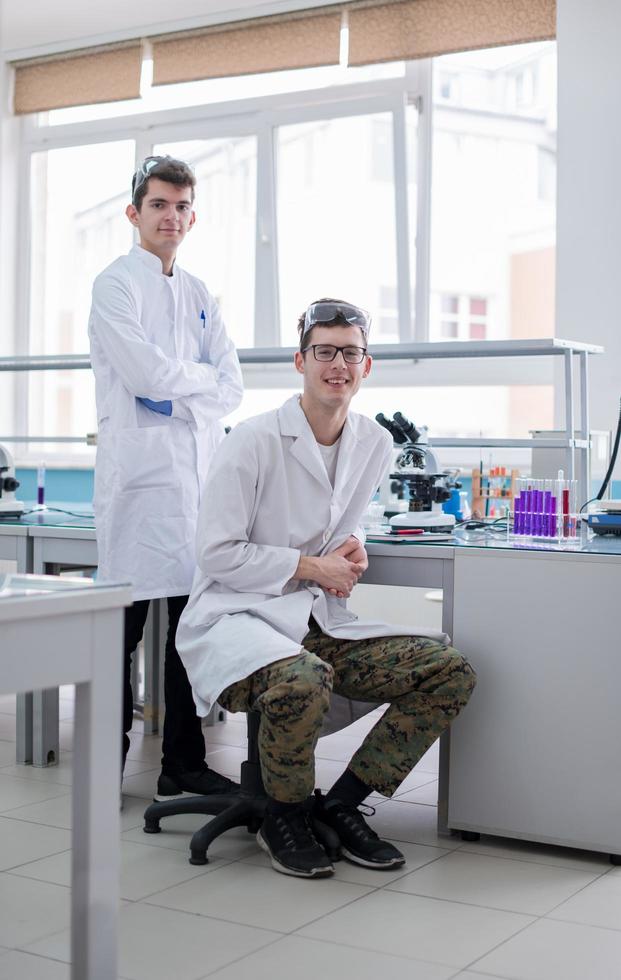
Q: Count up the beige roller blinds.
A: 3